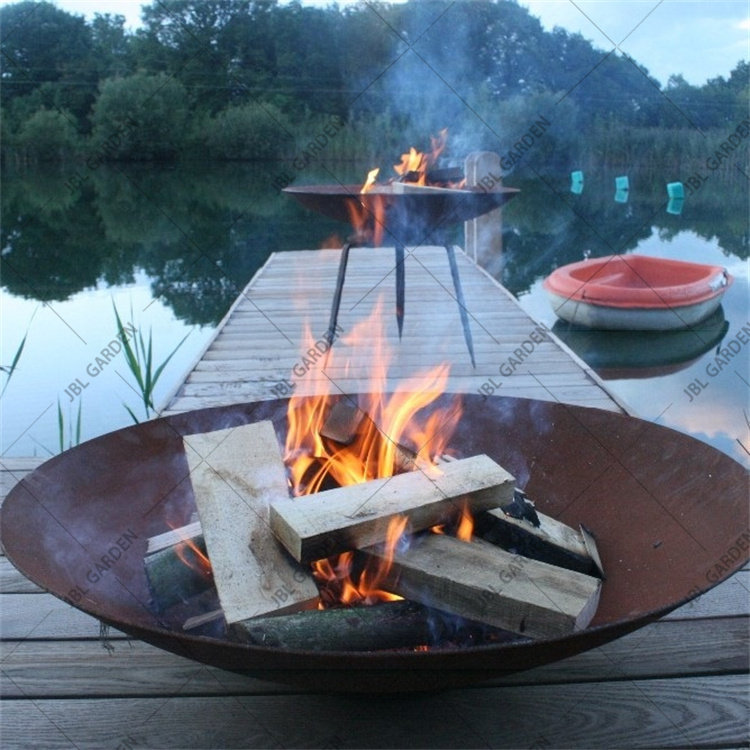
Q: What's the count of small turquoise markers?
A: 3